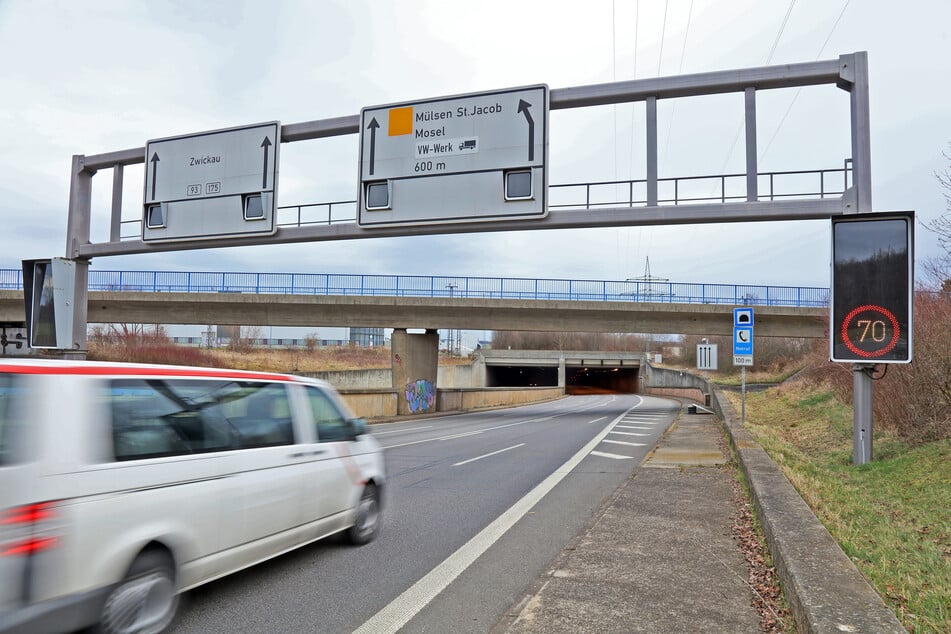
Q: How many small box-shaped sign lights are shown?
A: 4